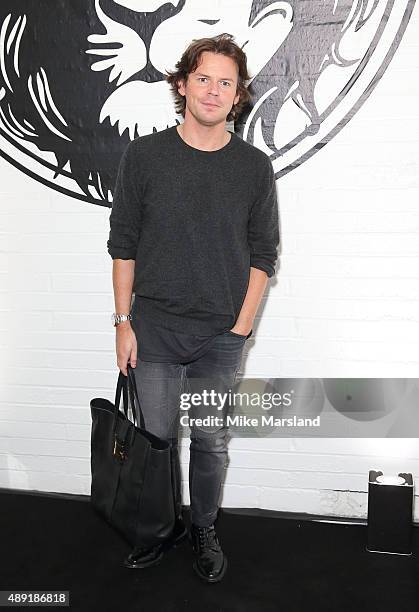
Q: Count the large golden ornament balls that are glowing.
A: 0